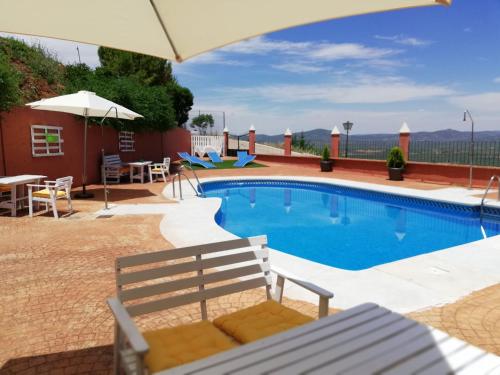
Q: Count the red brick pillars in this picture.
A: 5